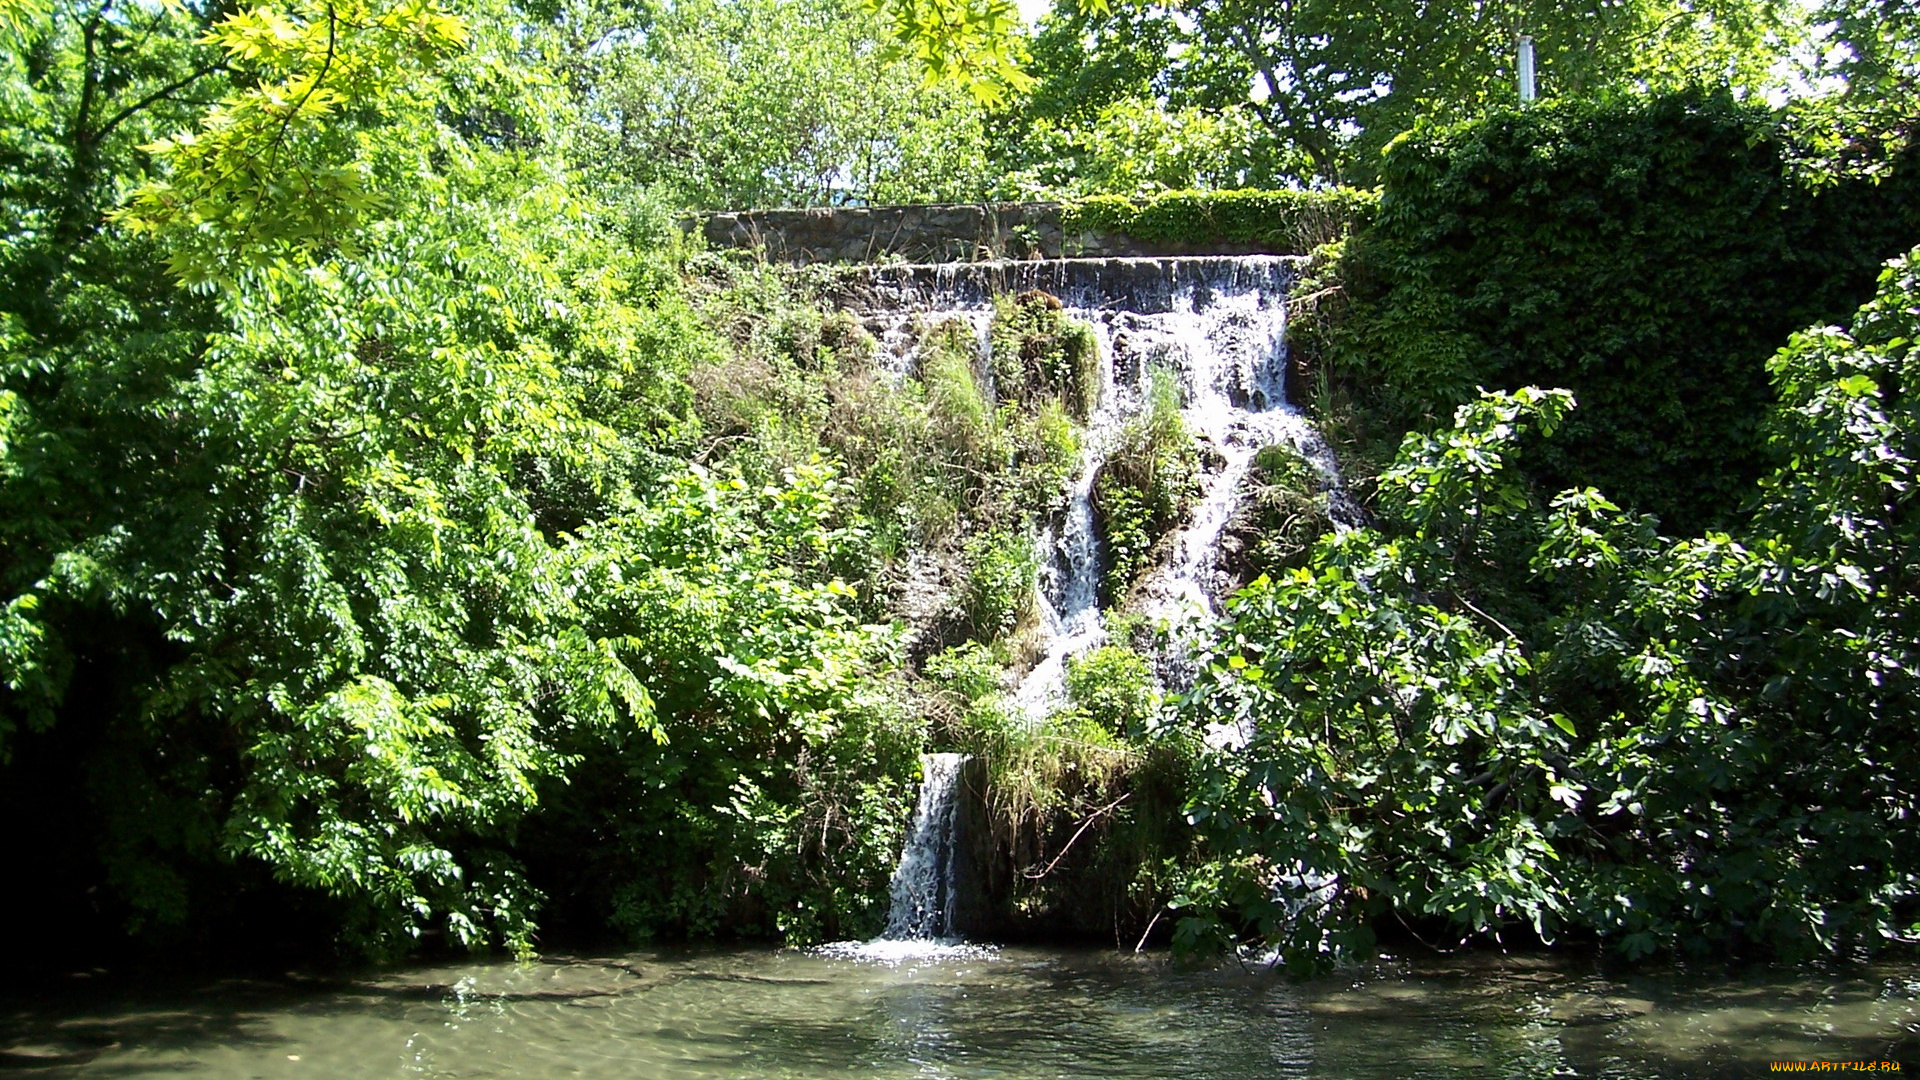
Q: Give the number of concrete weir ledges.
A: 1